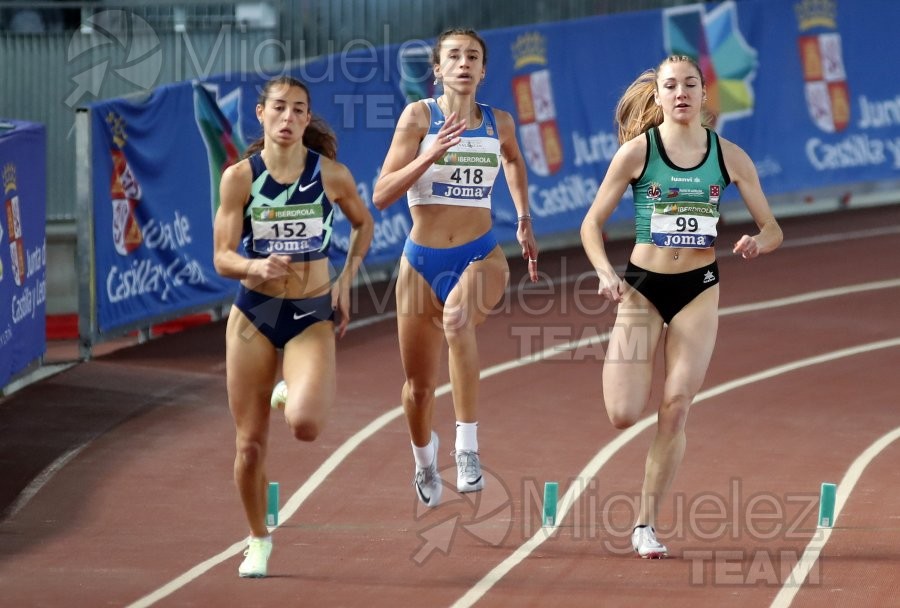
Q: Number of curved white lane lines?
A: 4